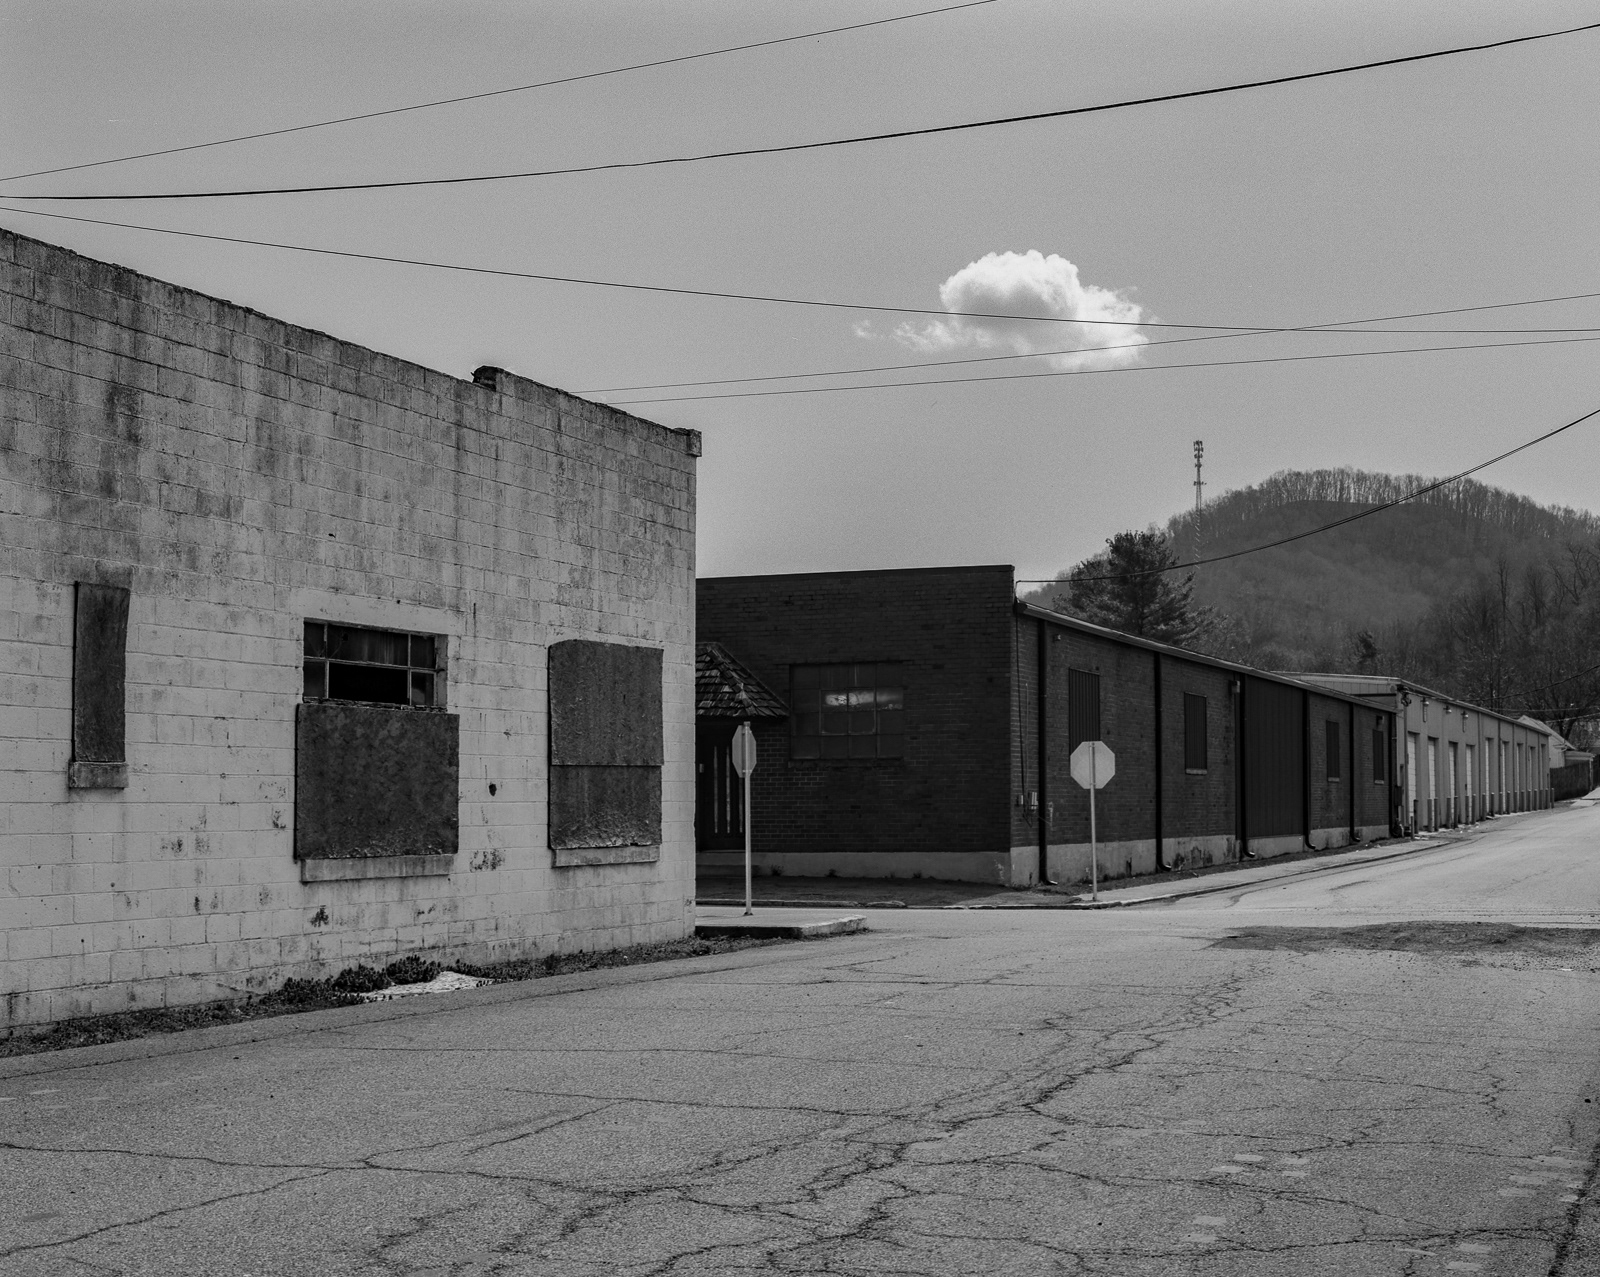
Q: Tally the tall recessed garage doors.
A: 9